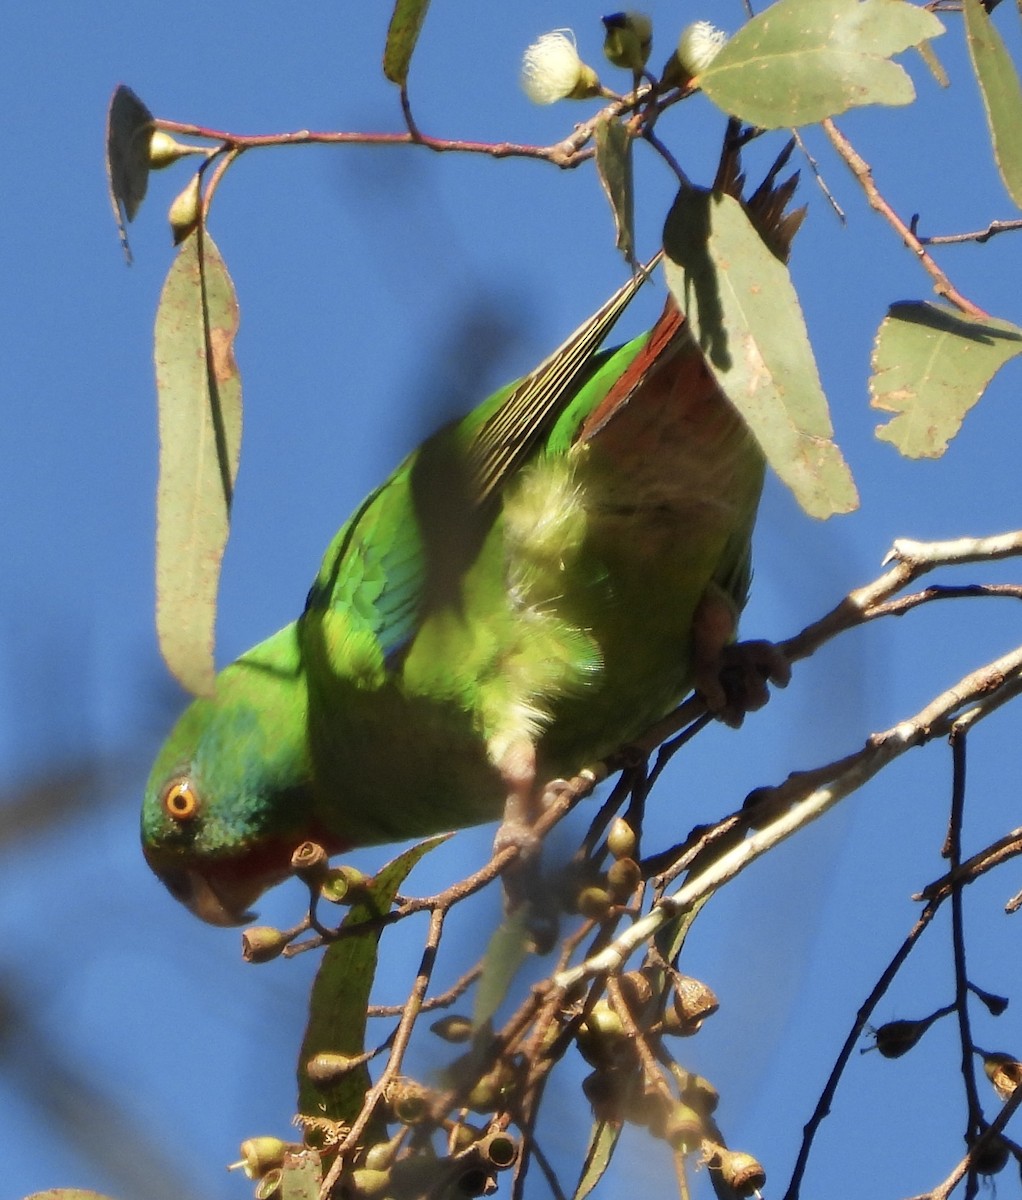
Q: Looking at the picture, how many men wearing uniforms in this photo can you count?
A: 0